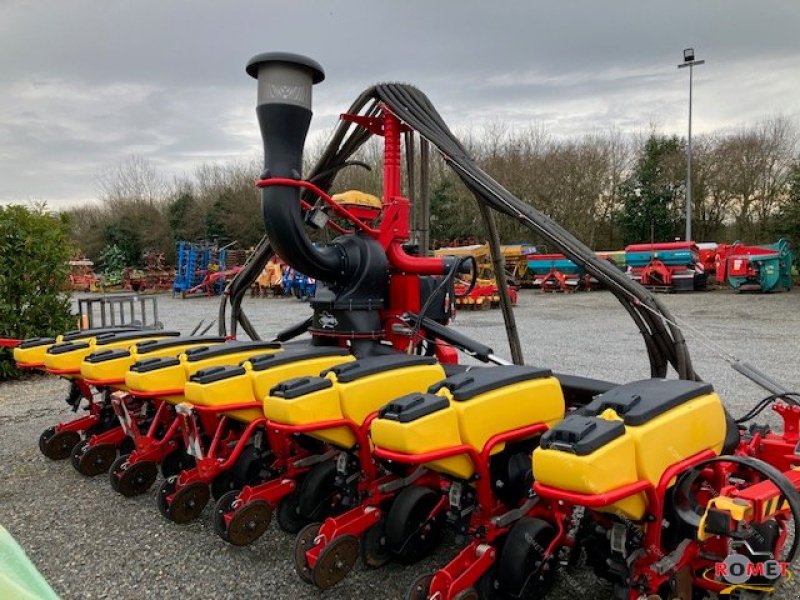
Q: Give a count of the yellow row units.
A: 8